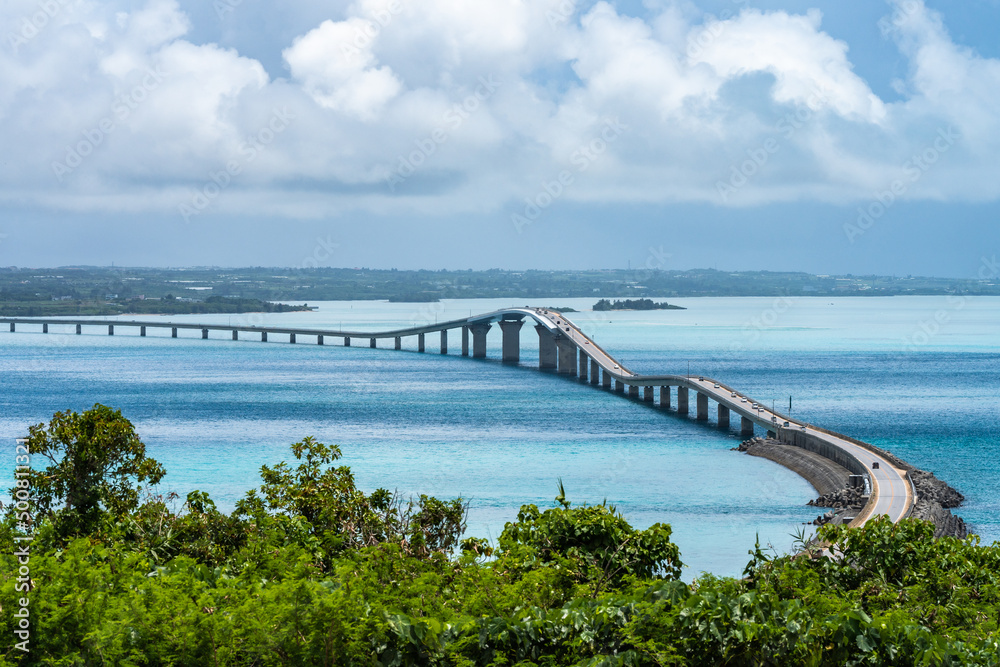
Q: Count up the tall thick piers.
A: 4